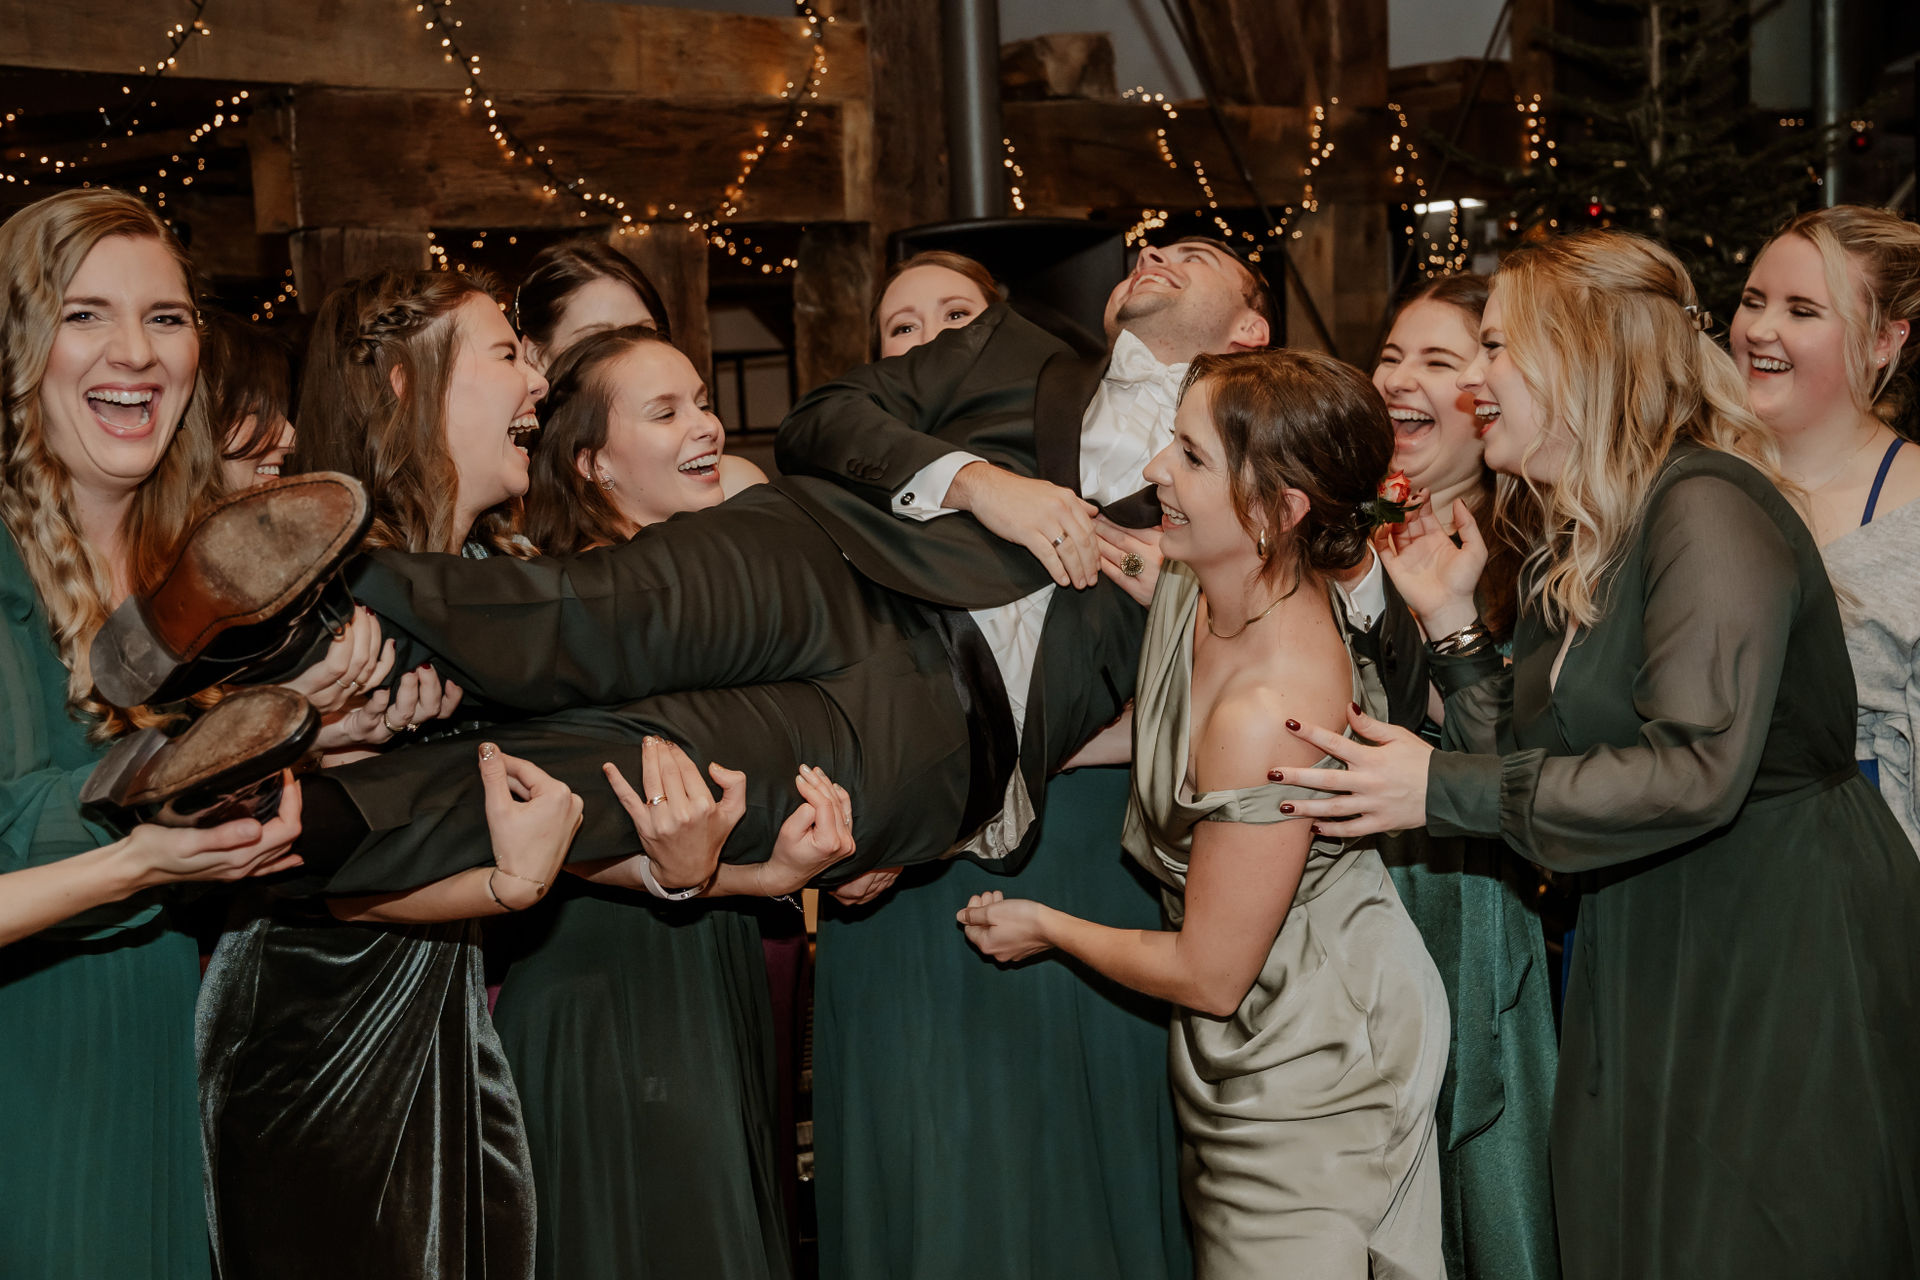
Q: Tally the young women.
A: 10